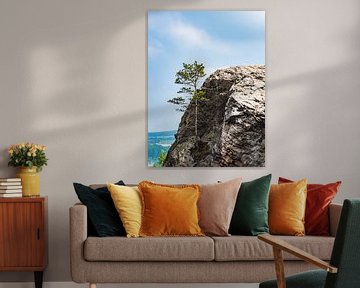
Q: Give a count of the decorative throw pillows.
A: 7